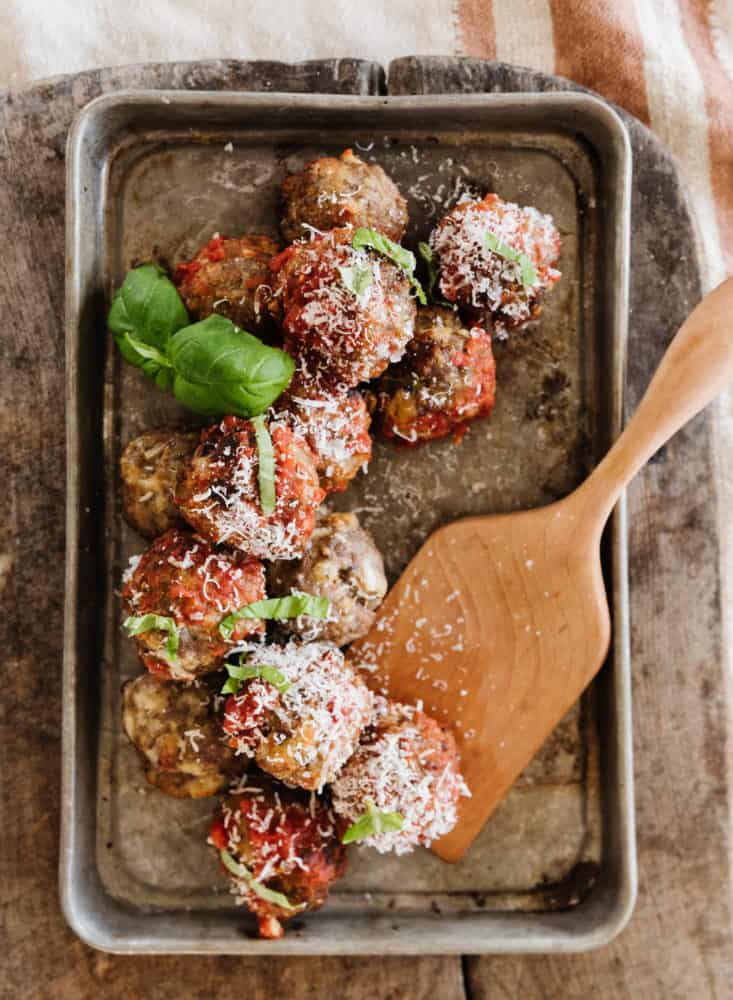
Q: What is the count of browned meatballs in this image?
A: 14